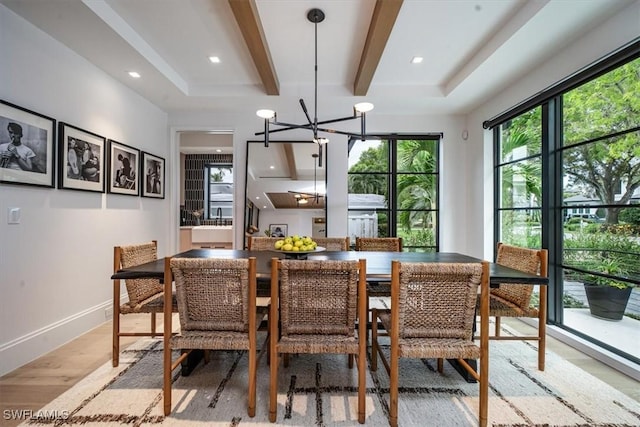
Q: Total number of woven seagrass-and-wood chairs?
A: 8